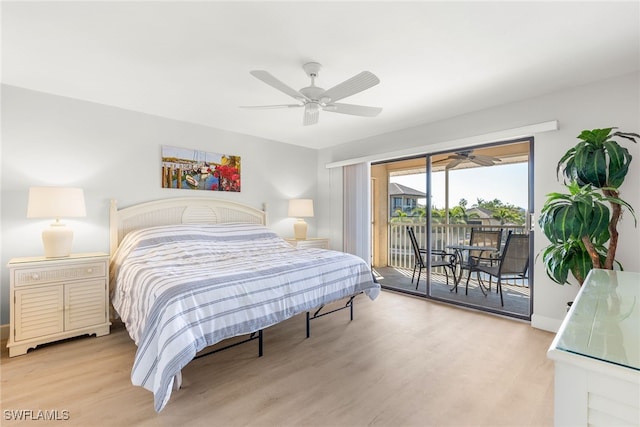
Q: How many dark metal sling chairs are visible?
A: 3